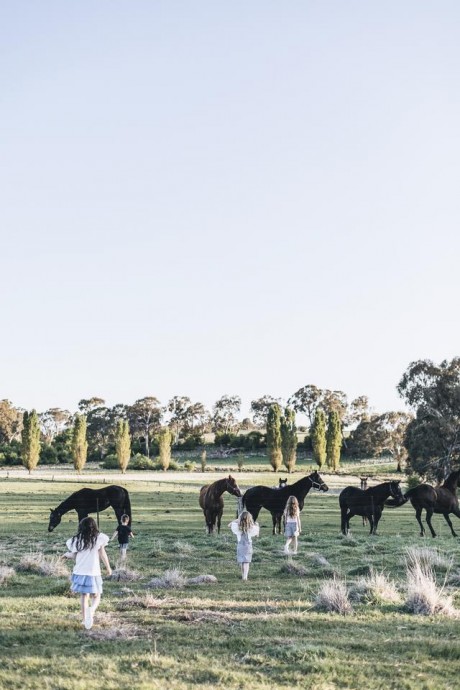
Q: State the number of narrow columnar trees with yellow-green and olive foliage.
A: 8